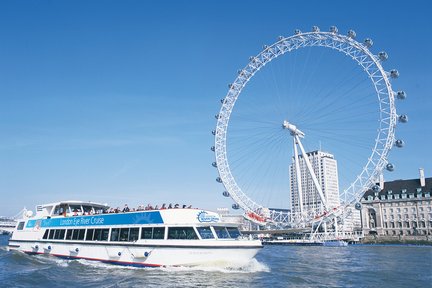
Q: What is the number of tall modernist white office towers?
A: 1